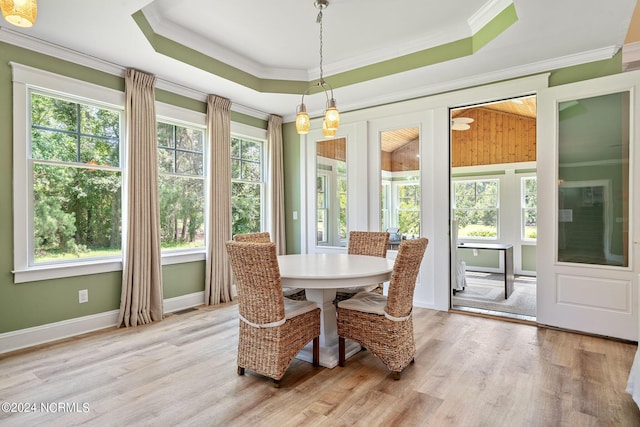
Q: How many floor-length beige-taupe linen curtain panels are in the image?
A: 3